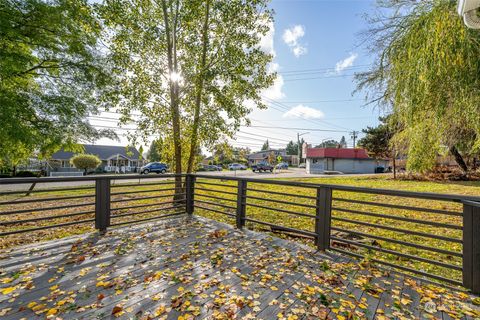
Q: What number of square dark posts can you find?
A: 5